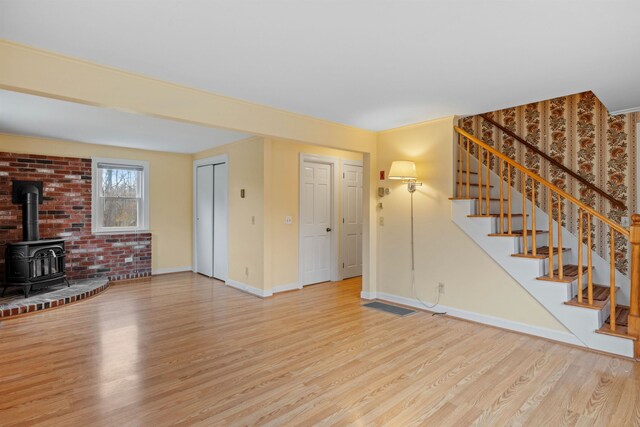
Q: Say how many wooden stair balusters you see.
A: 13